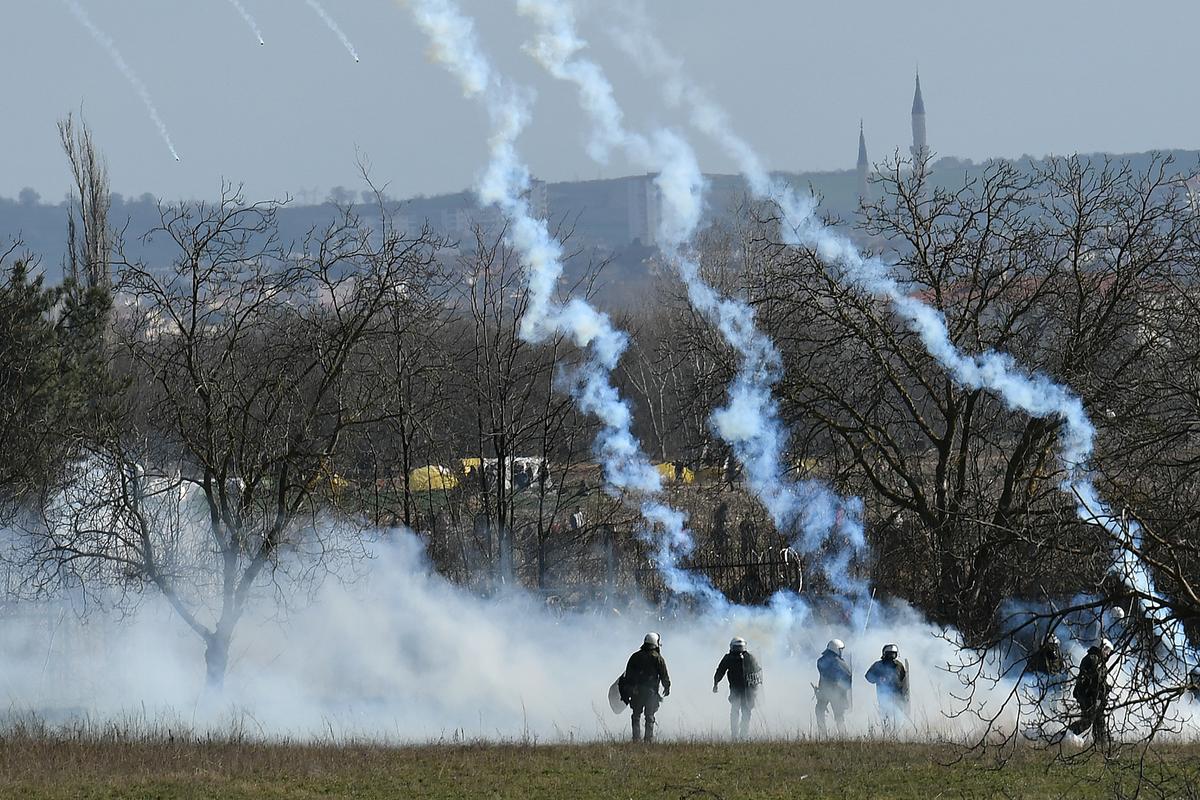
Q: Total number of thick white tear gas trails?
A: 3